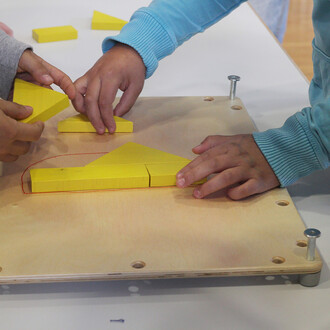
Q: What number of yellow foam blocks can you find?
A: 7